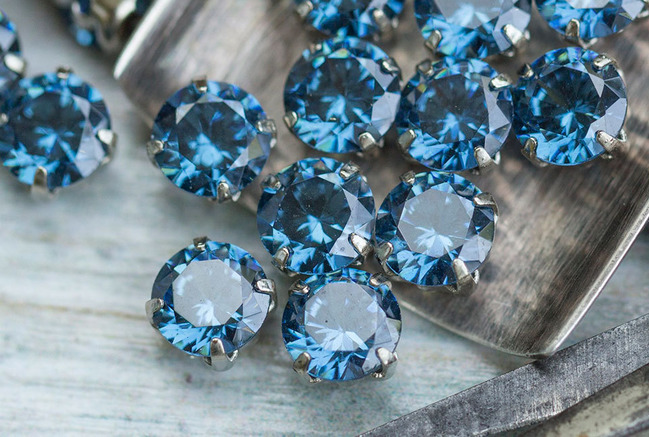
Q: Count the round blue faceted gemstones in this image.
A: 13